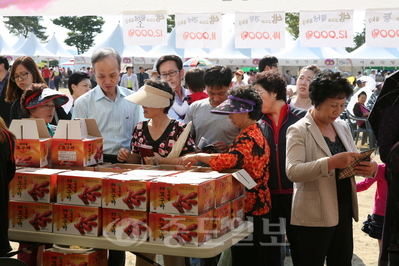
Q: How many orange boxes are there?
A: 15